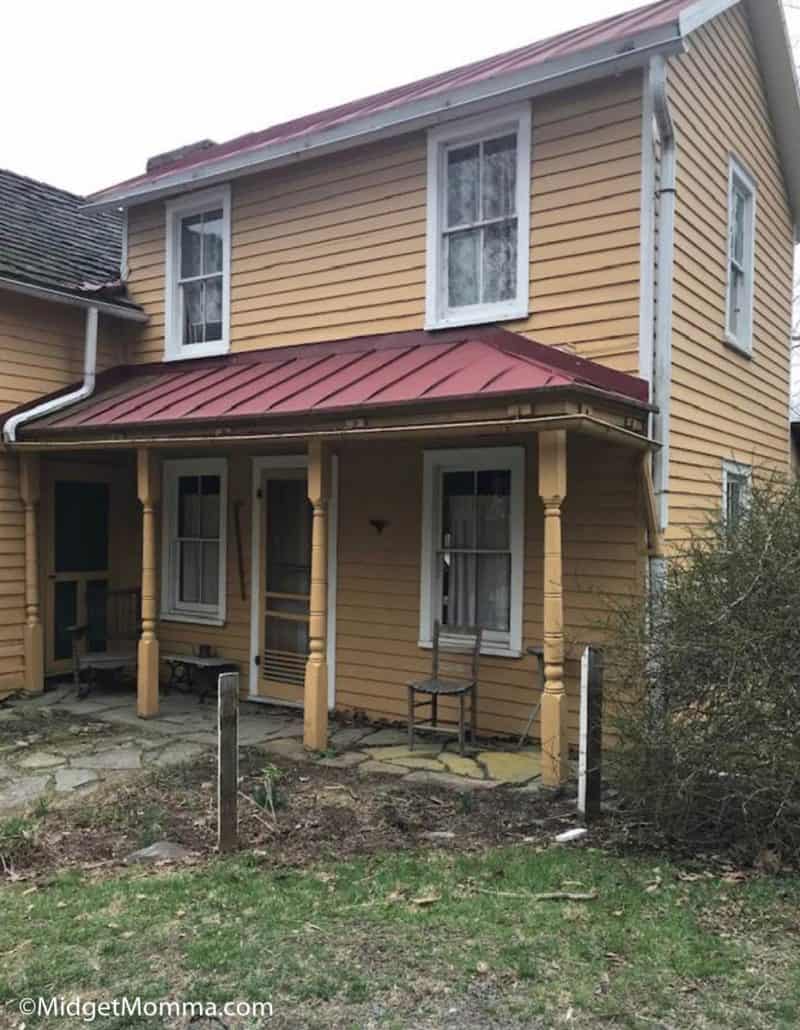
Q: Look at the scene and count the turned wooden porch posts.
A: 4